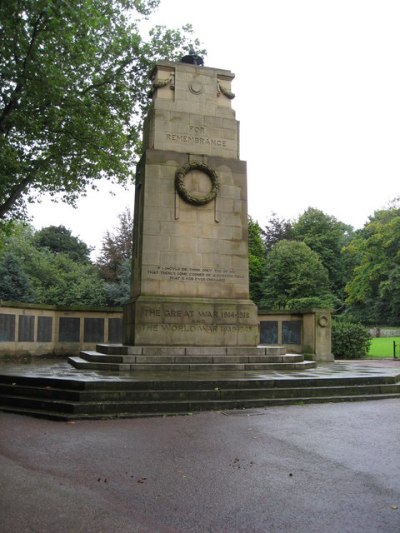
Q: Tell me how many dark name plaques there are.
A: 8